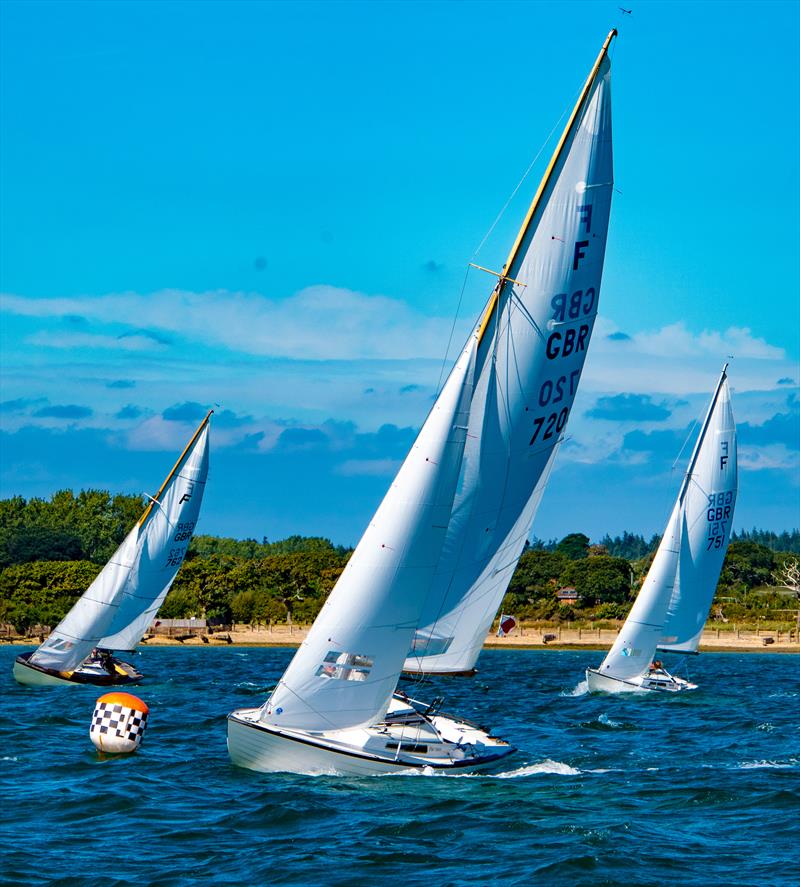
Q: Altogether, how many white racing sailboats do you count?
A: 3